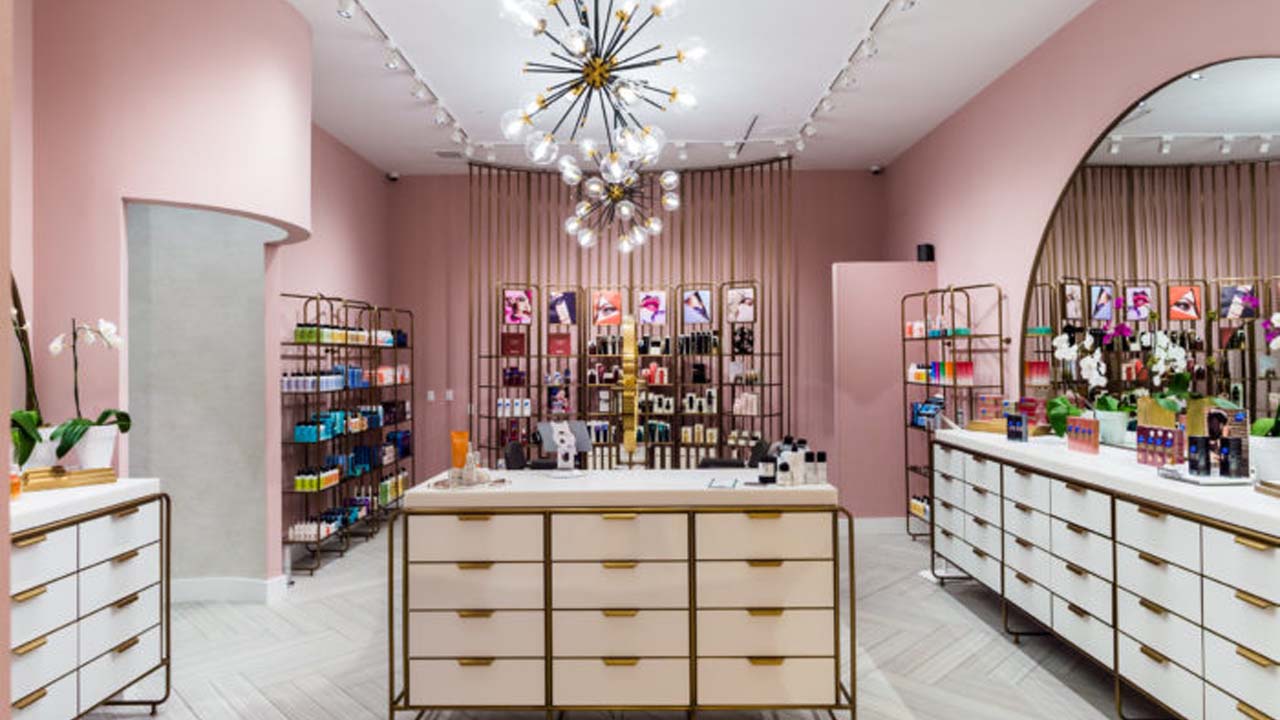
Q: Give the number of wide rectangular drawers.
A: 12